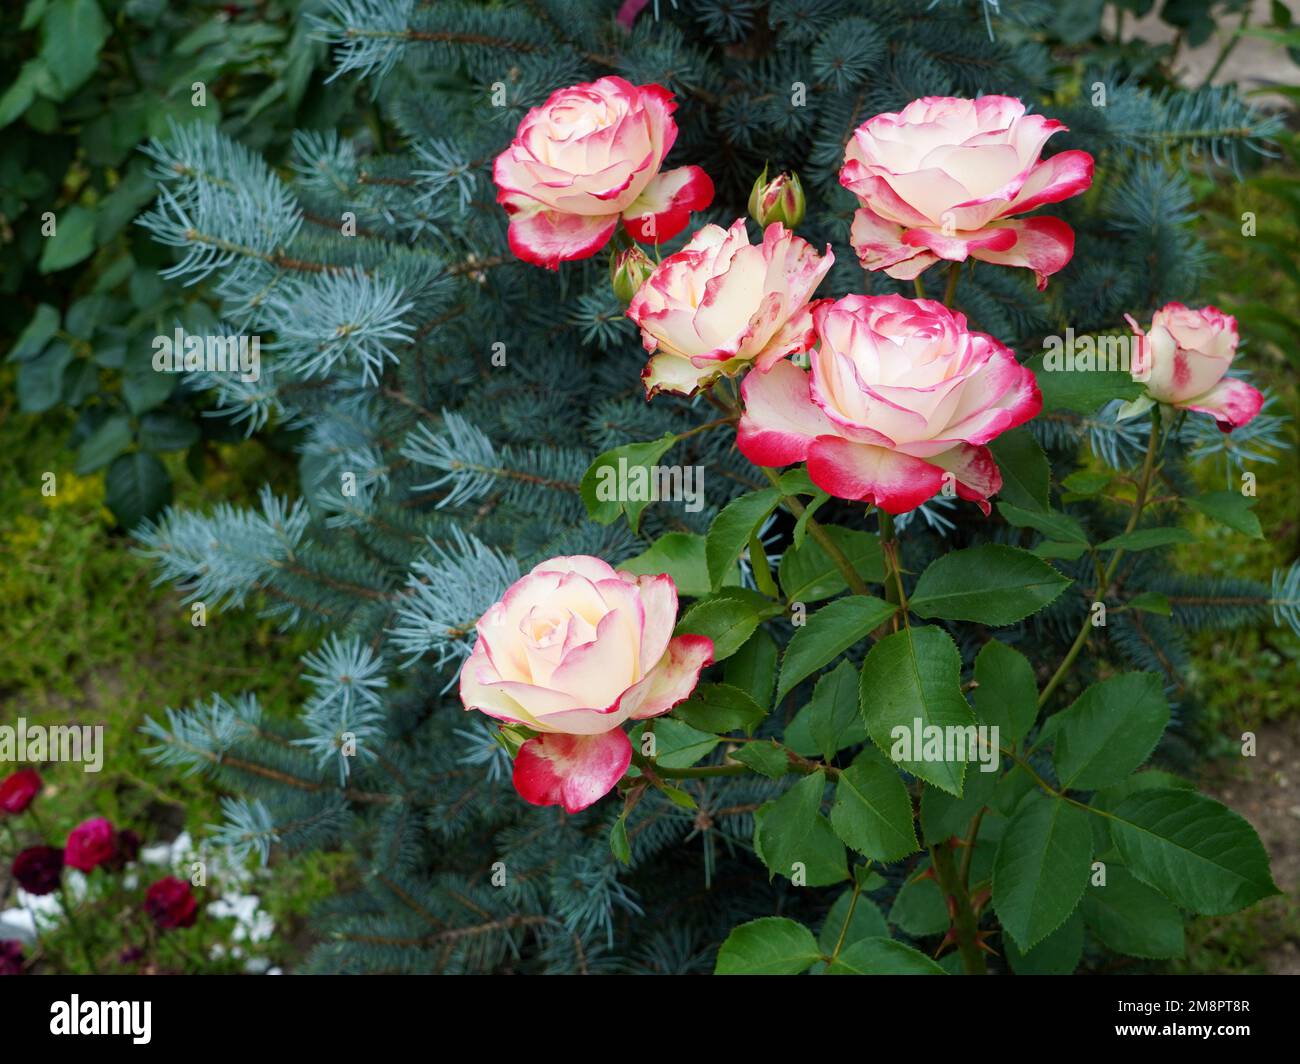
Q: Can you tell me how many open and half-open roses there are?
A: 6